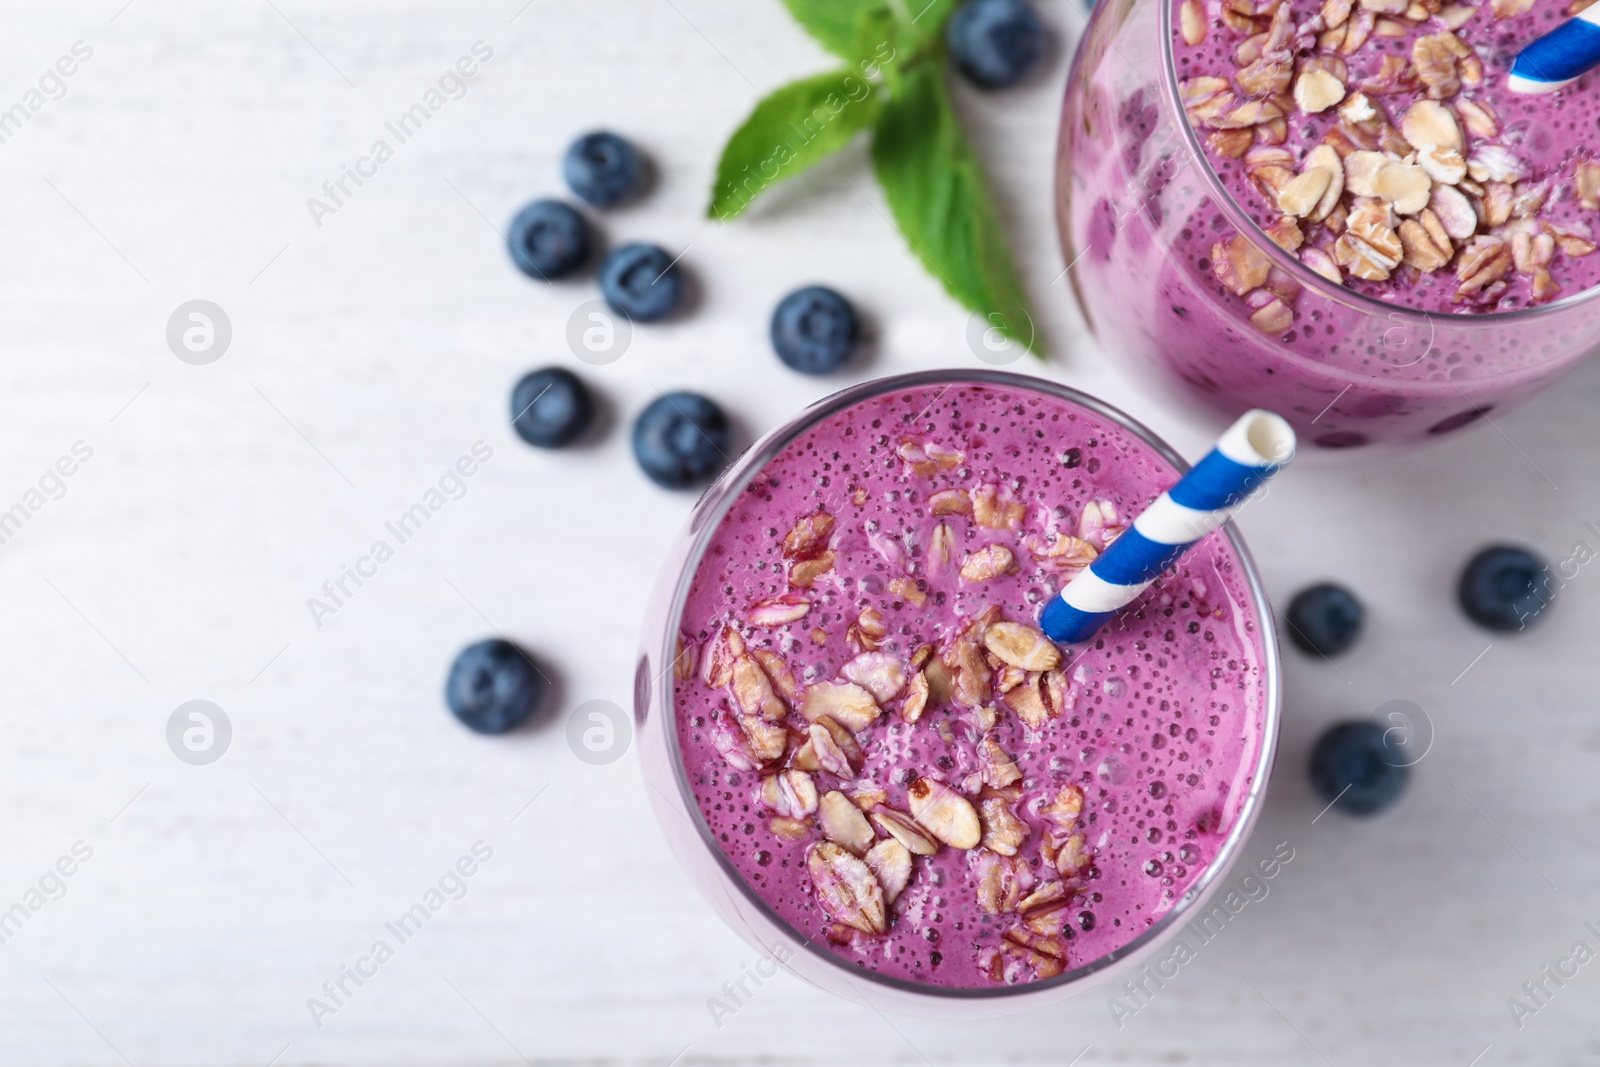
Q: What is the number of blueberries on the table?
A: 11